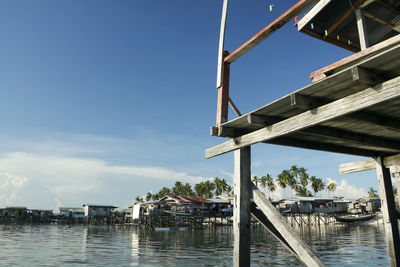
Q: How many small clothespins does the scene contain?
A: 6